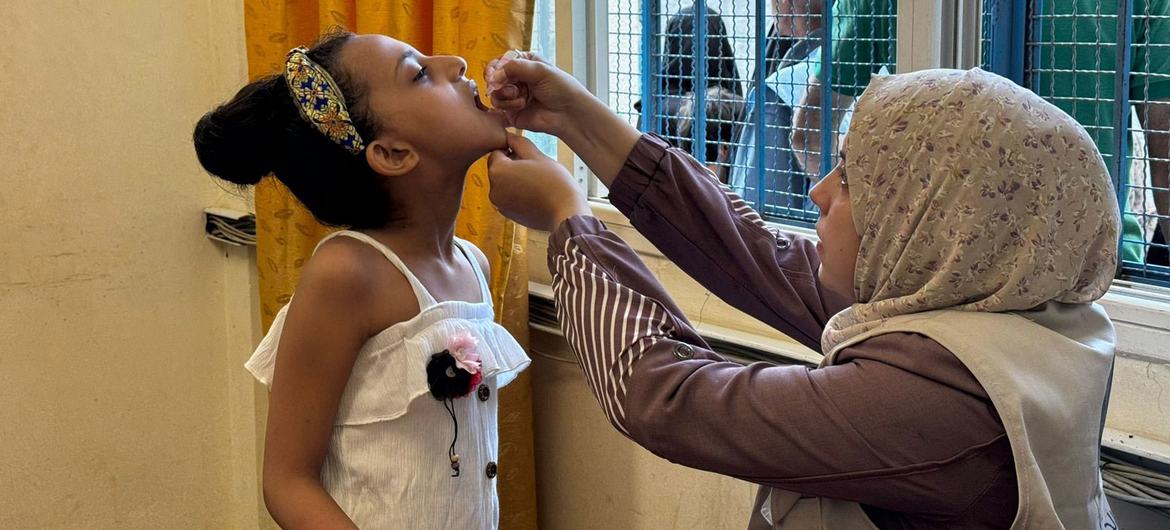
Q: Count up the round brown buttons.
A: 2